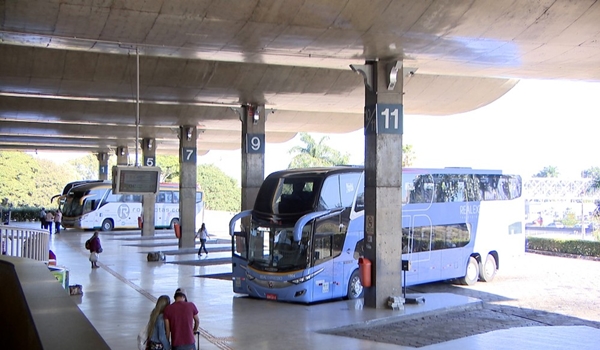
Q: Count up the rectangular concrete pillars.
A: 6